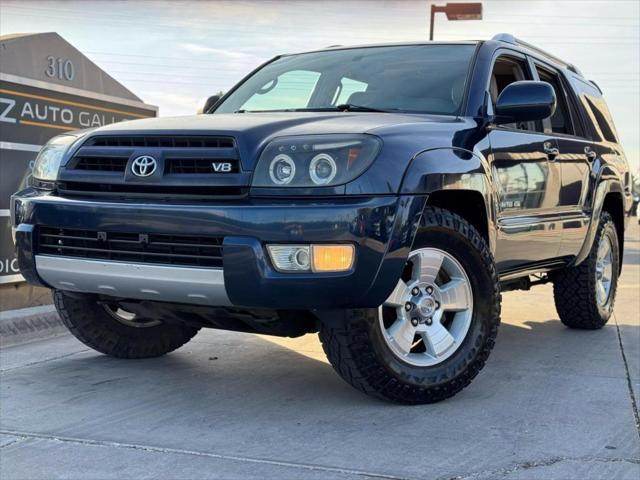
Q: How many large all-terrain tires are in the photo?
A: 3